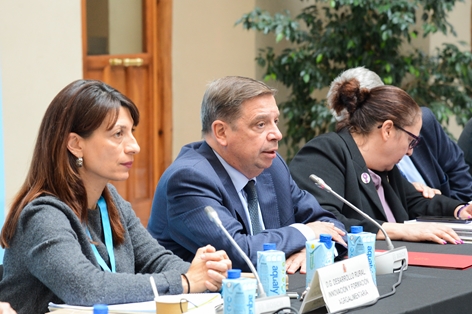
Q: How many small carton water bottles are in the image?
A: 4